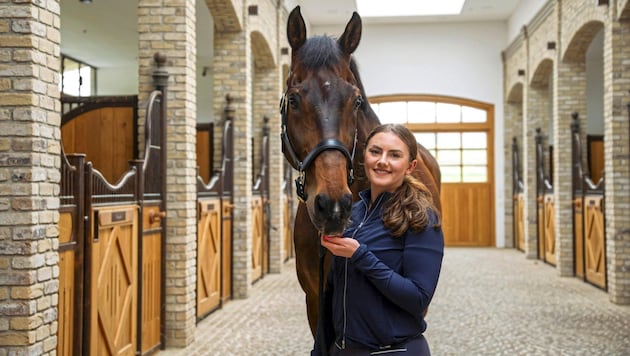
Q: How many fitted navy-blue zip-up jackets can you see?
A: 1